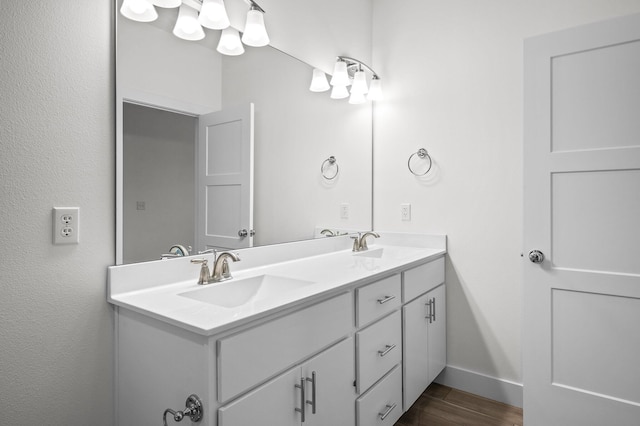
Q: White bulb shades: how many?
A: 12